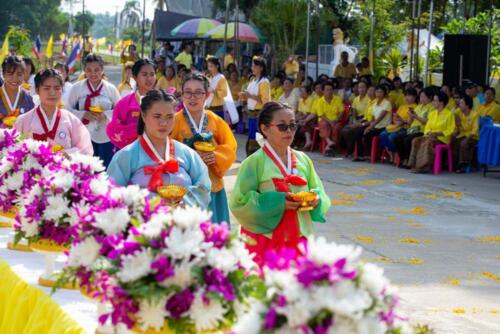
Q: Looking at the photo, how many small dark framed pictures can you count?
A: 0